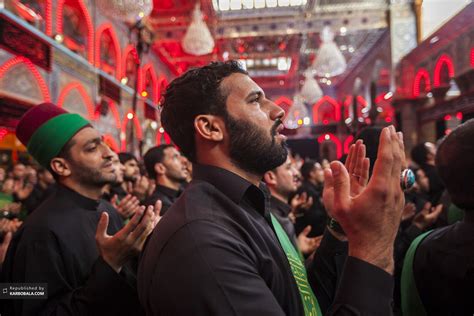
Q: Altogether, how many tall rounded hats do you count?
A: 1